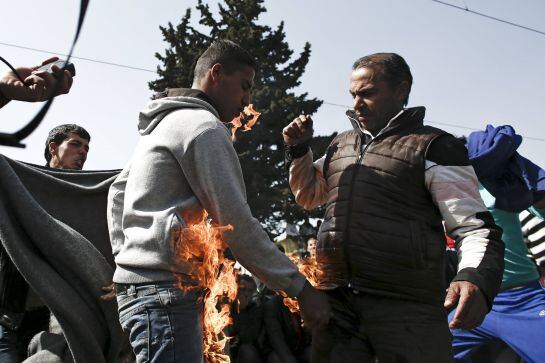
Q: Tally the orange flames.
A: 3